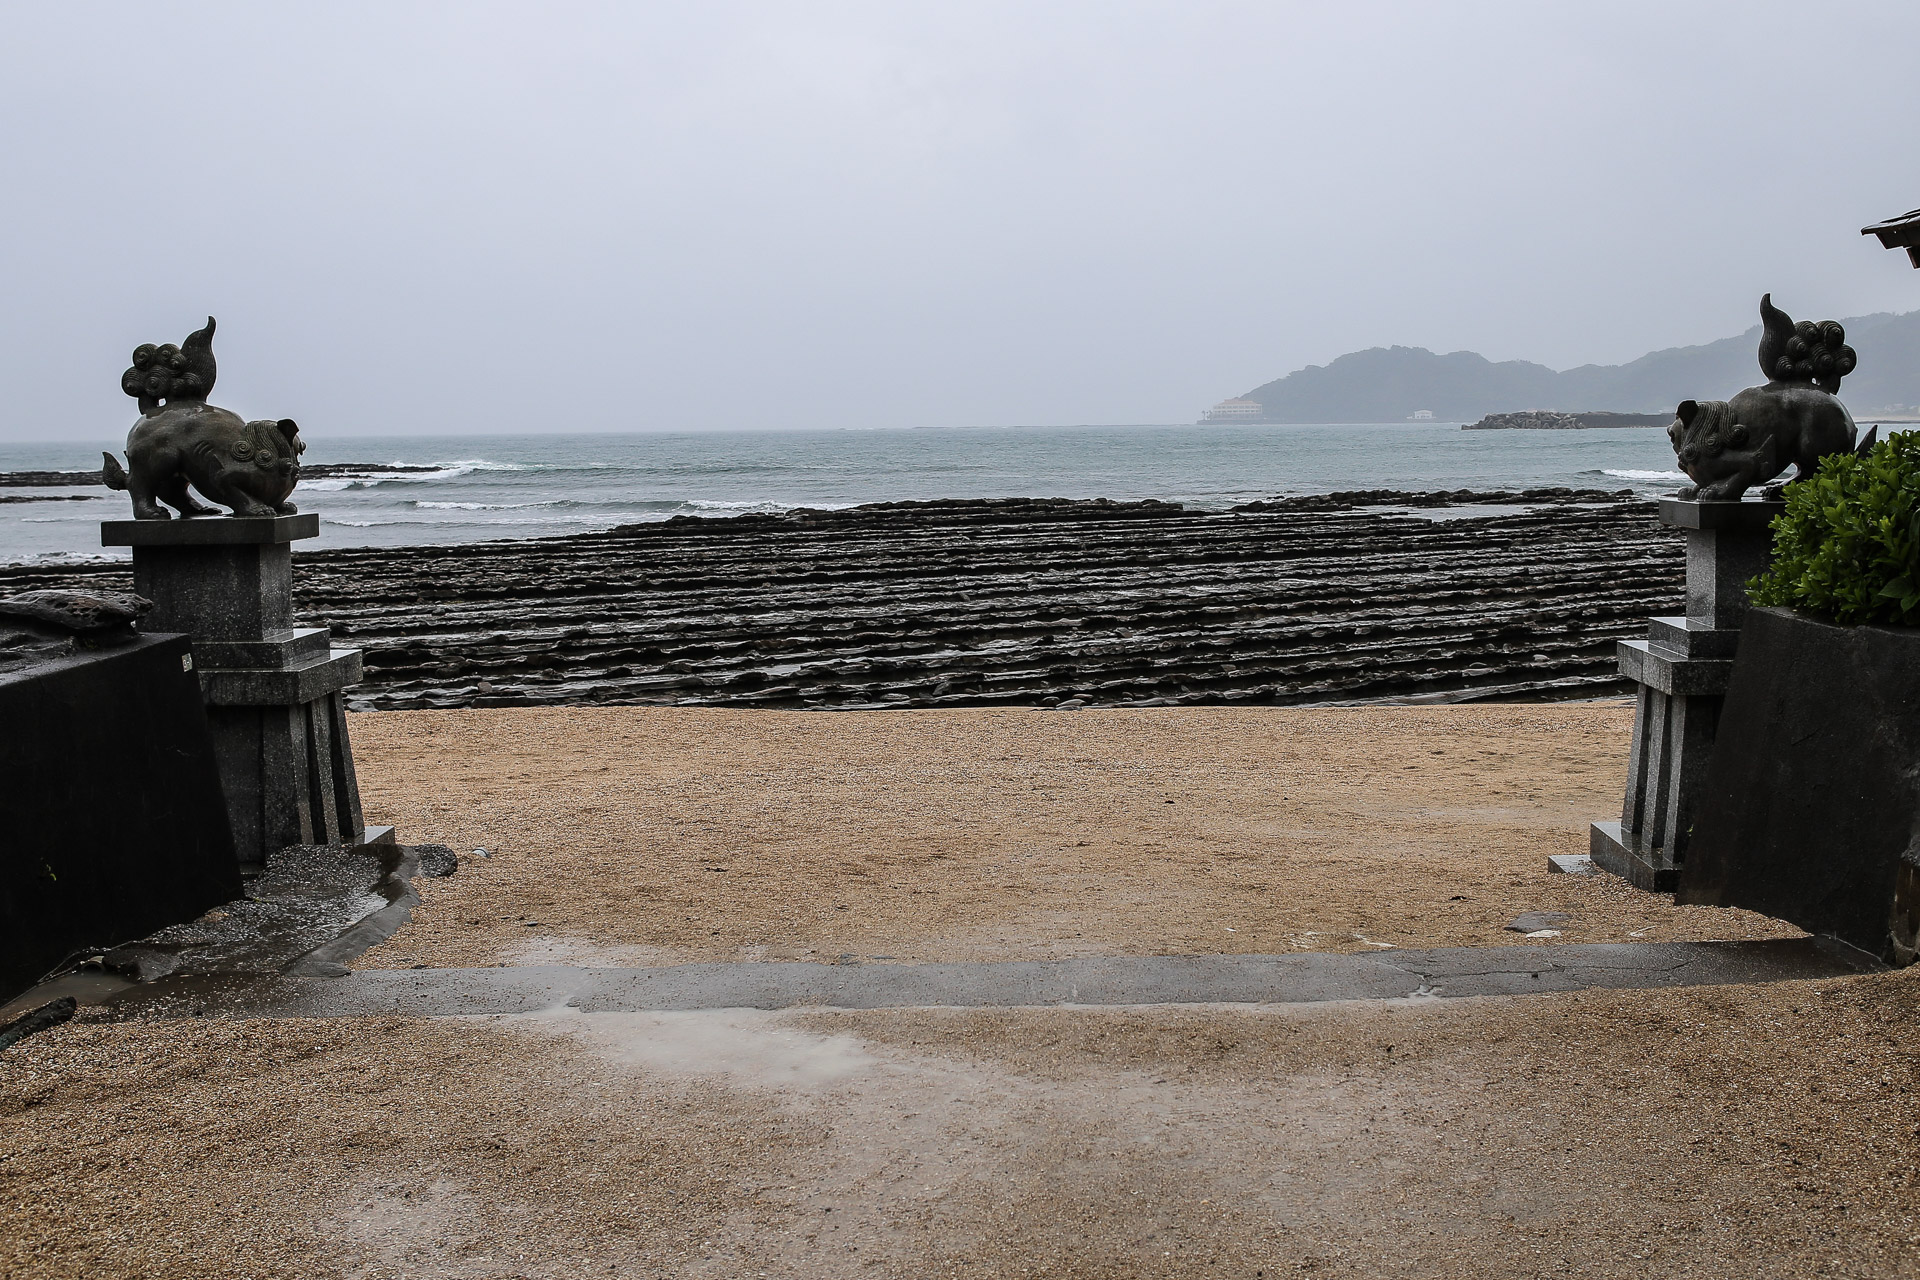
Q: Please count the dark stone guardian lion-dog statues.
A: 2